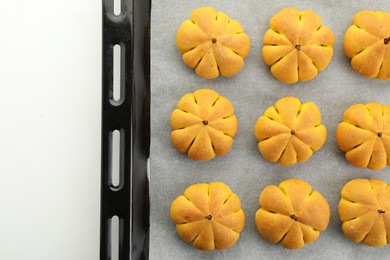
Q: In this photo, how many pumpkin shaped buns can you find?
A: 9